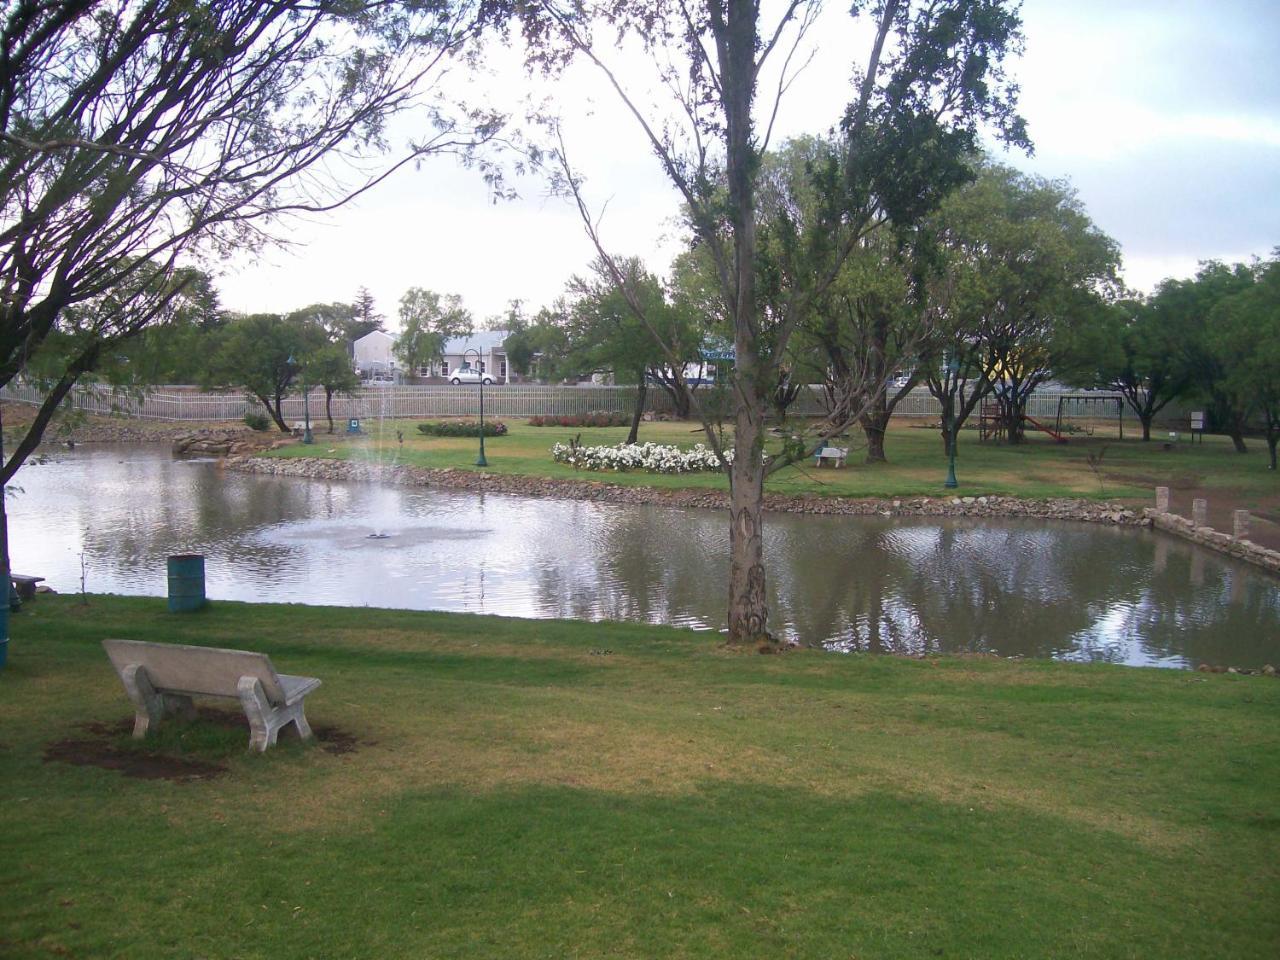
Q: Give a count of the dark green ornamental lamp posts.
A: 3